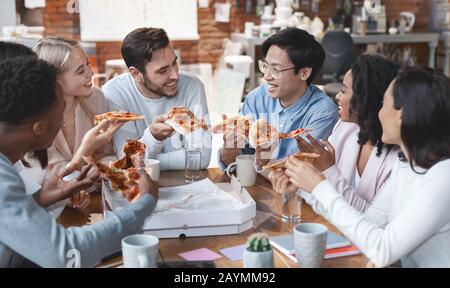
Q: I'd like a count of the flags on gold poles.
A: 0